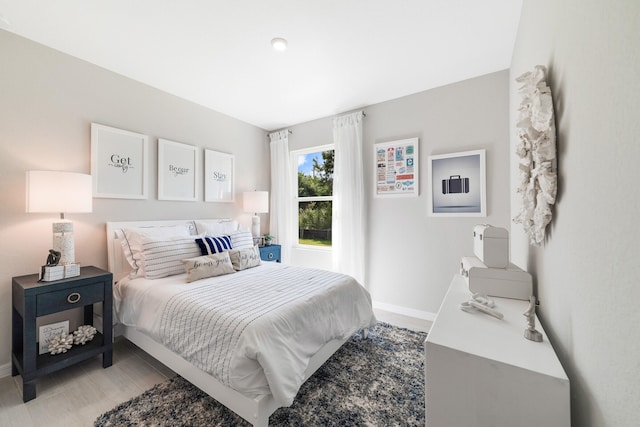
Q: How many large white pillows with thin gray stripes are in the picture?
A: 2